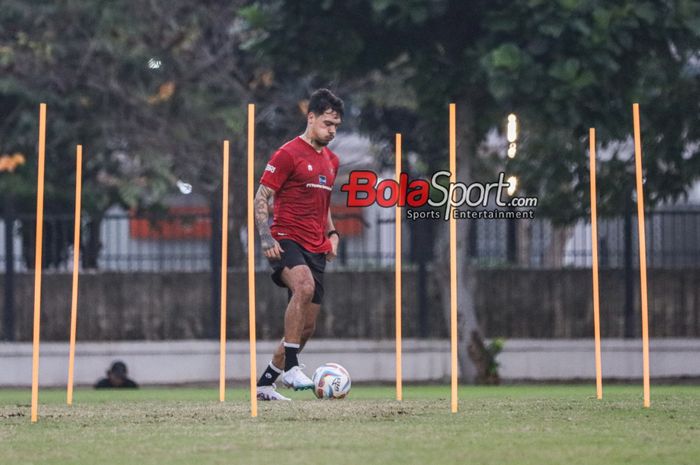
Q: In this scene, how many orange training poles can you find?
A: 8